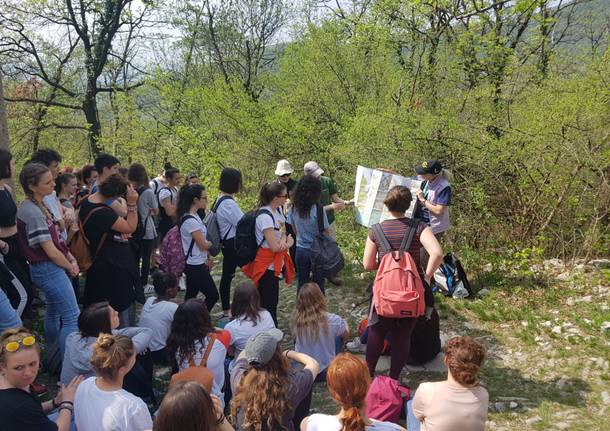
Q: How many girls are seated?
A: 11